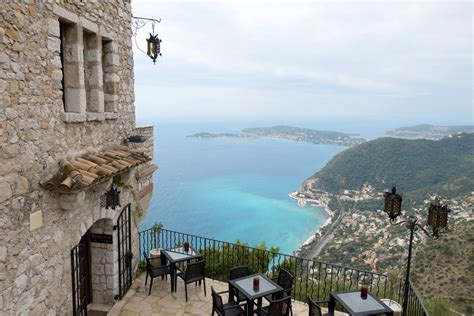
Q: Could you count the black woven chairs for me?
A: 7